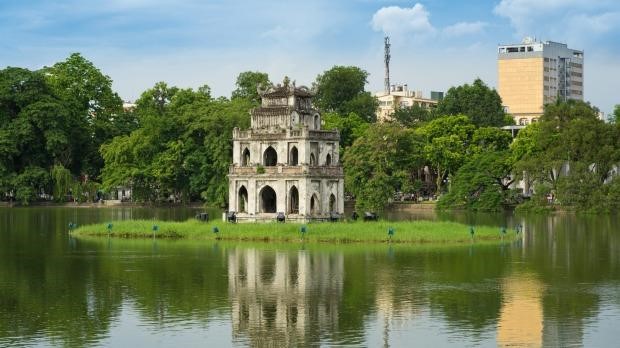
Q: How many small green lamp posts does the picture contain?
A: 9